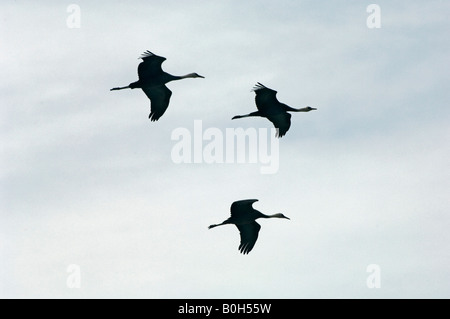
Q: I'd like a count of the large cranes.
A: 3